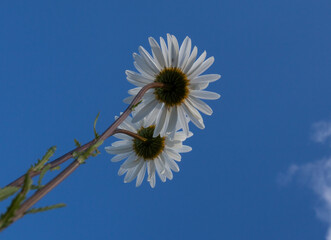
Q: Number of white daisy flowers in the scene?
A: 2